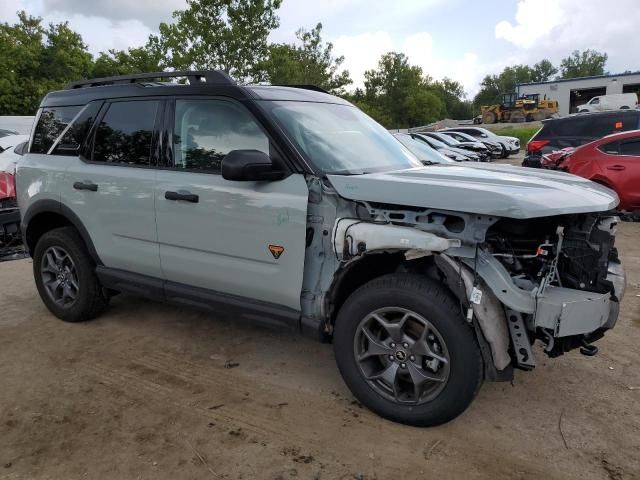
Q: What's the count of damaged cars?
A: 2